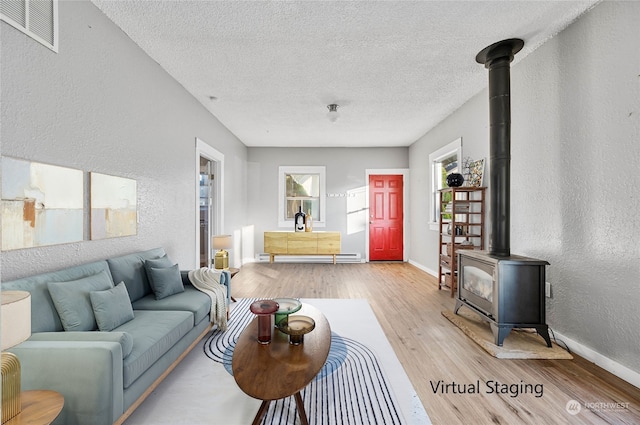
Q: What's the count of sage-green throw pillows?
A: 4